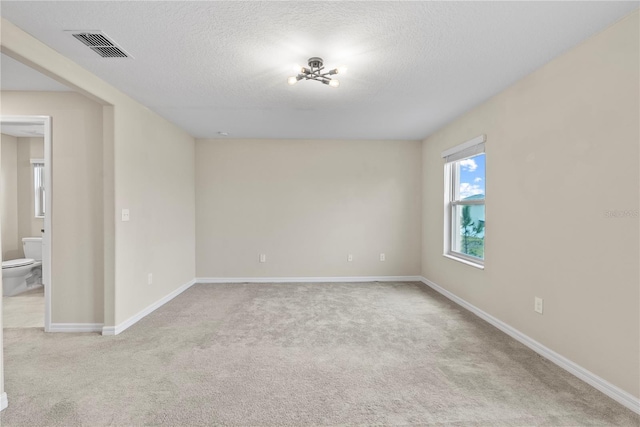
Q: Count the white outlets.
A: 5